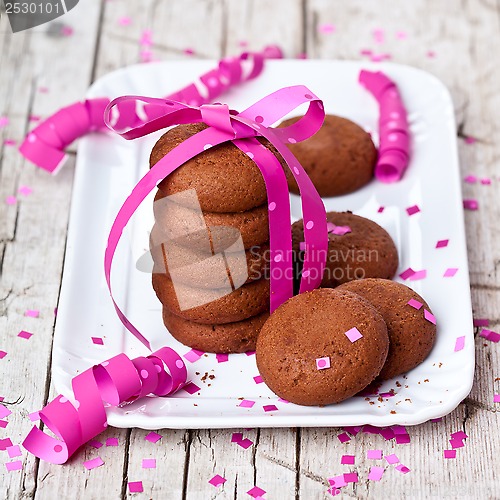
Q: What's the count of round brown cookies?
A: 9